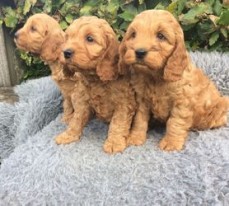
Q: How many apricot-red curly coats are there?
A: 3